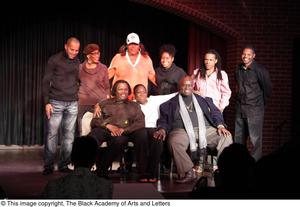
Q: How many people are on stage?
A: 9